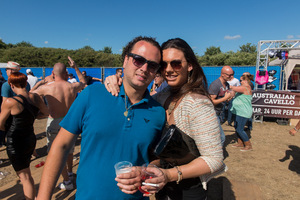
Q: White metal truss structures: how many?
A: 1